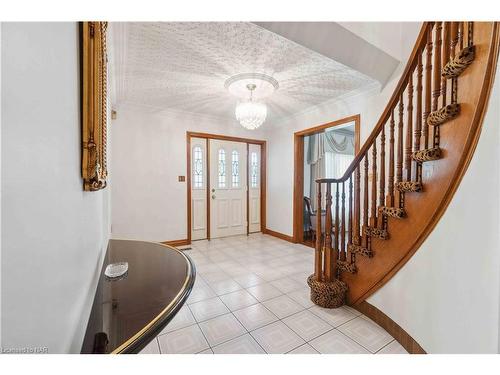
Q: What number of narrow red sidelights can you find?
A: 0